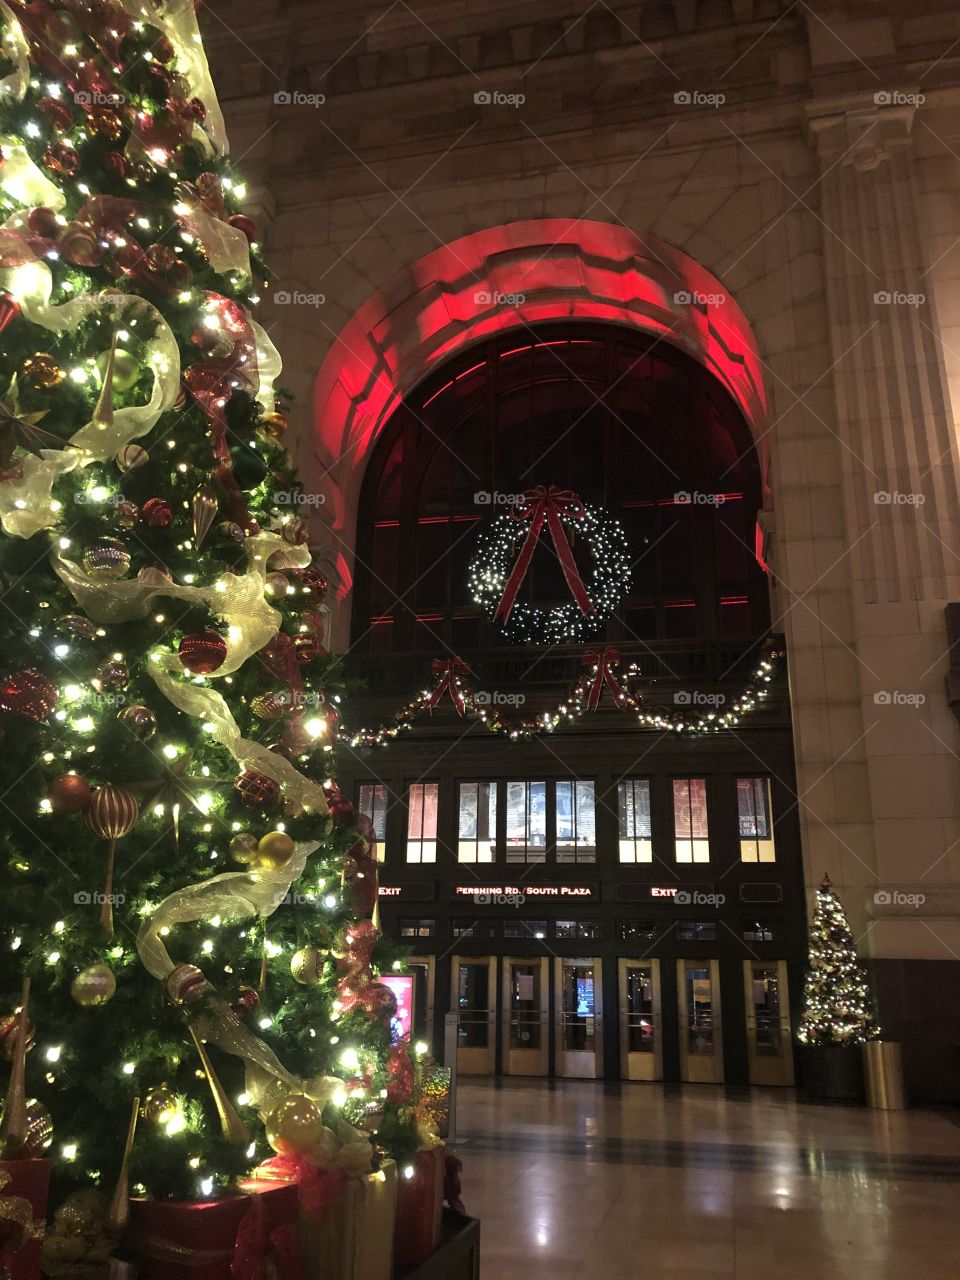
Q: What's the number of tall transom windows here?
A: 8